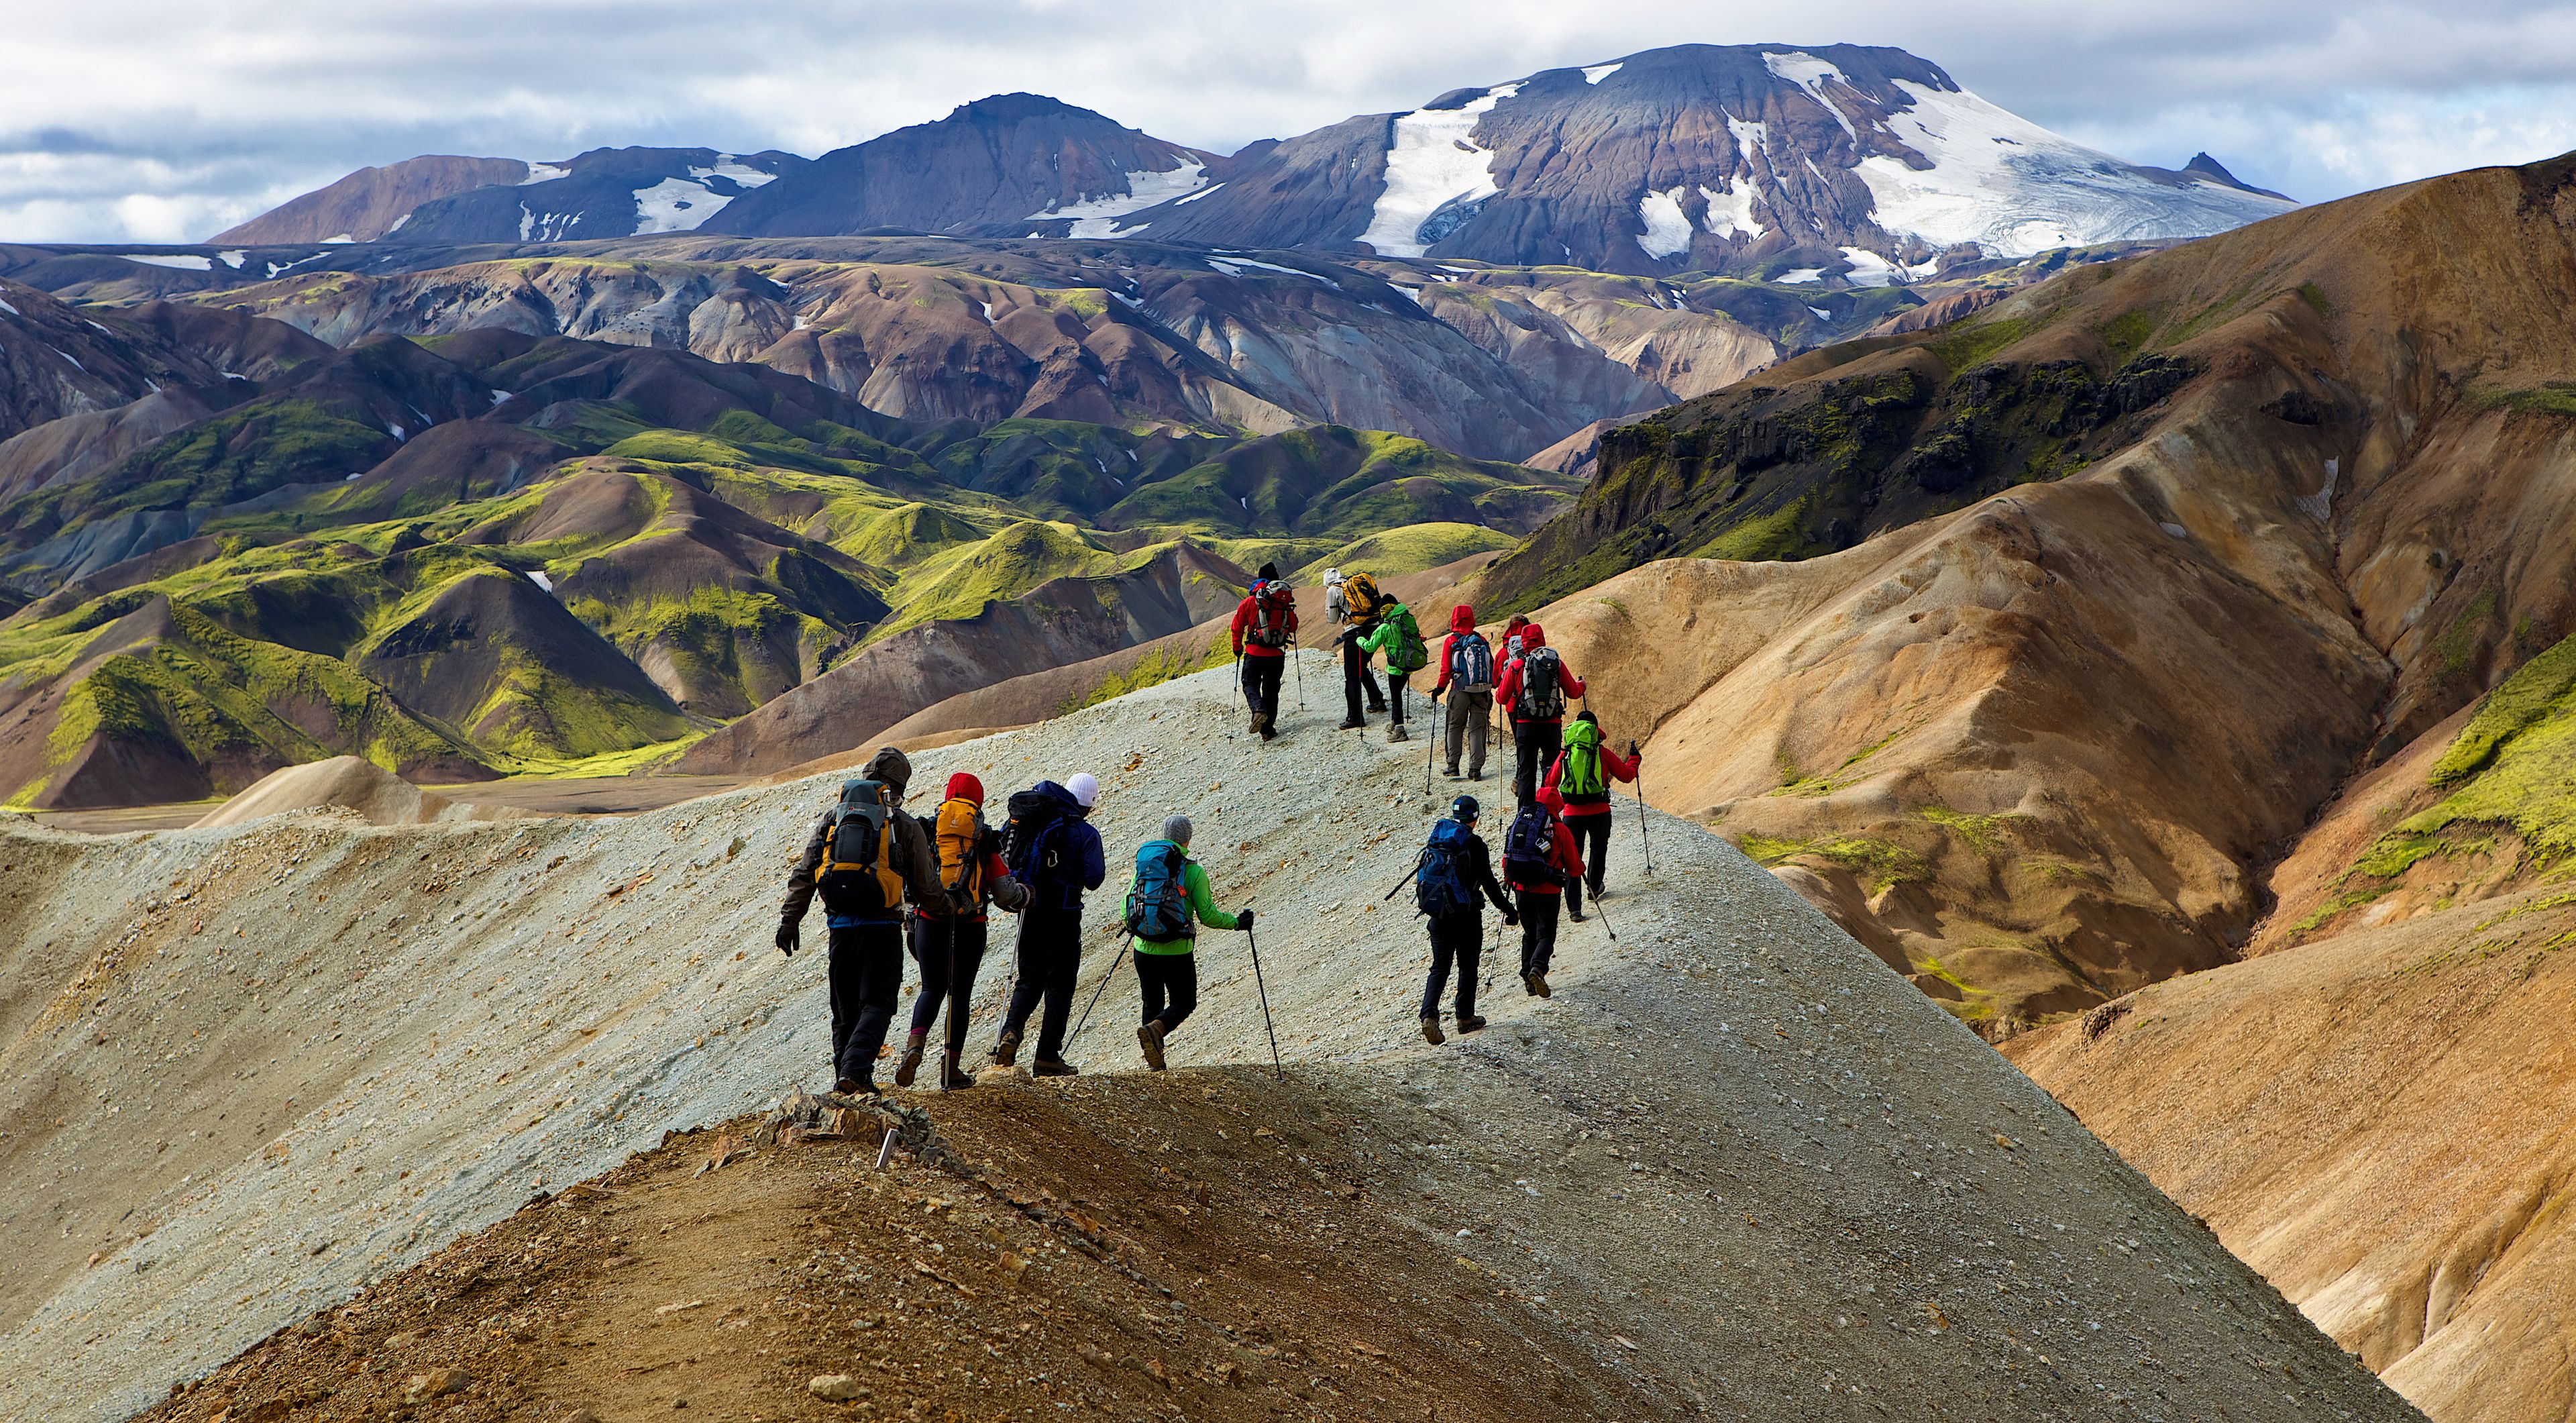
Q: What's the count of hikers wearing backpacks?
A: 13